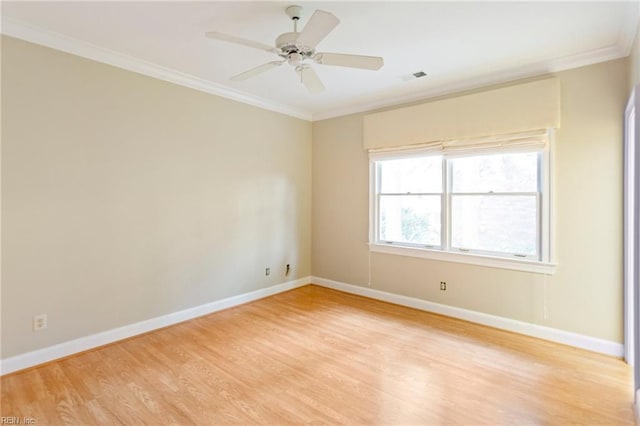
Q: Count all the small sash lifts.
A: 4